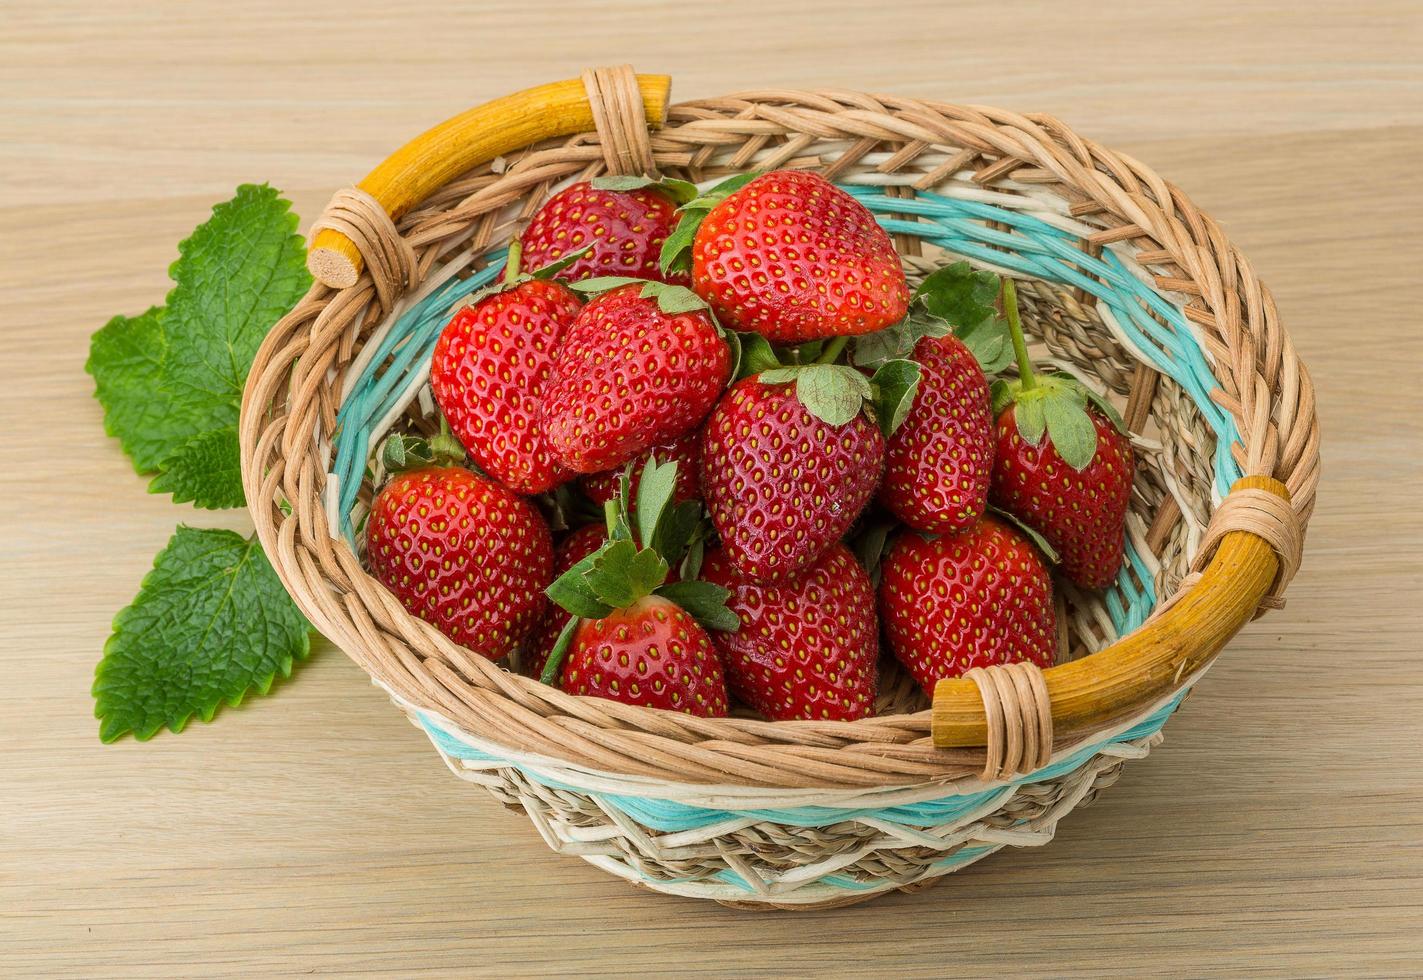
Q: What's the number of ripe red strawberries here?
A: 13